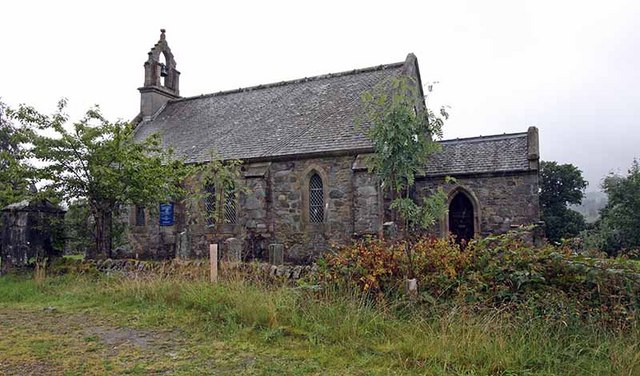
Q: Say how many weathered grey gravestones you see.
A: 3